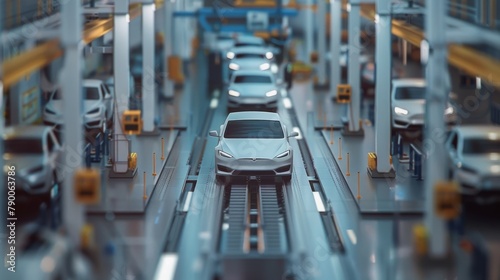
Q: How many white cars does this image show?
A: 8